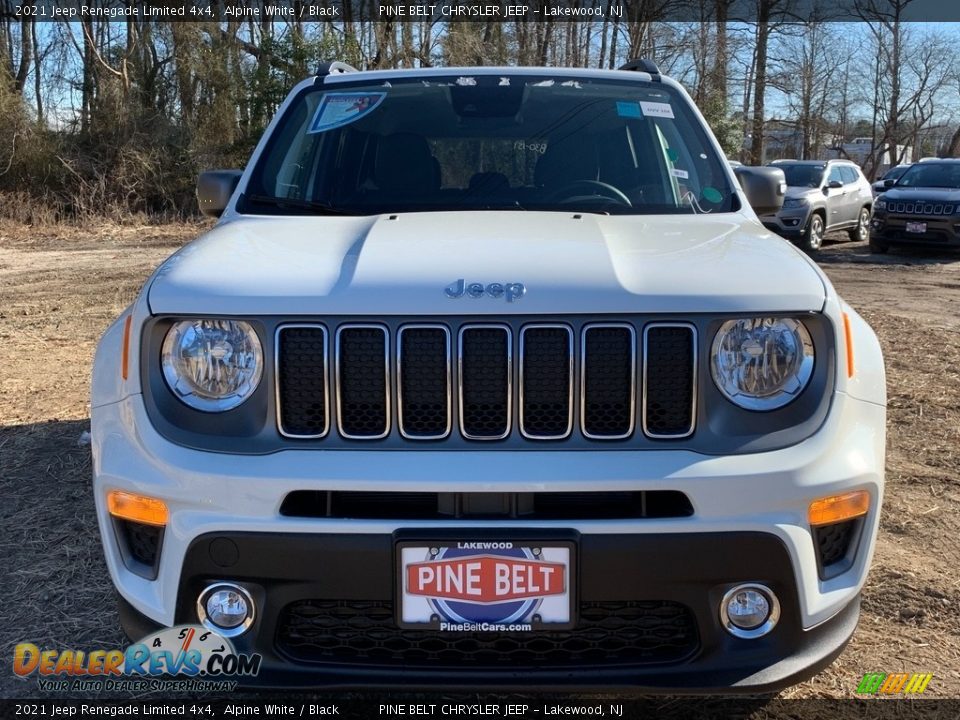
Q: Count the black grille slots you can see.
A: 7